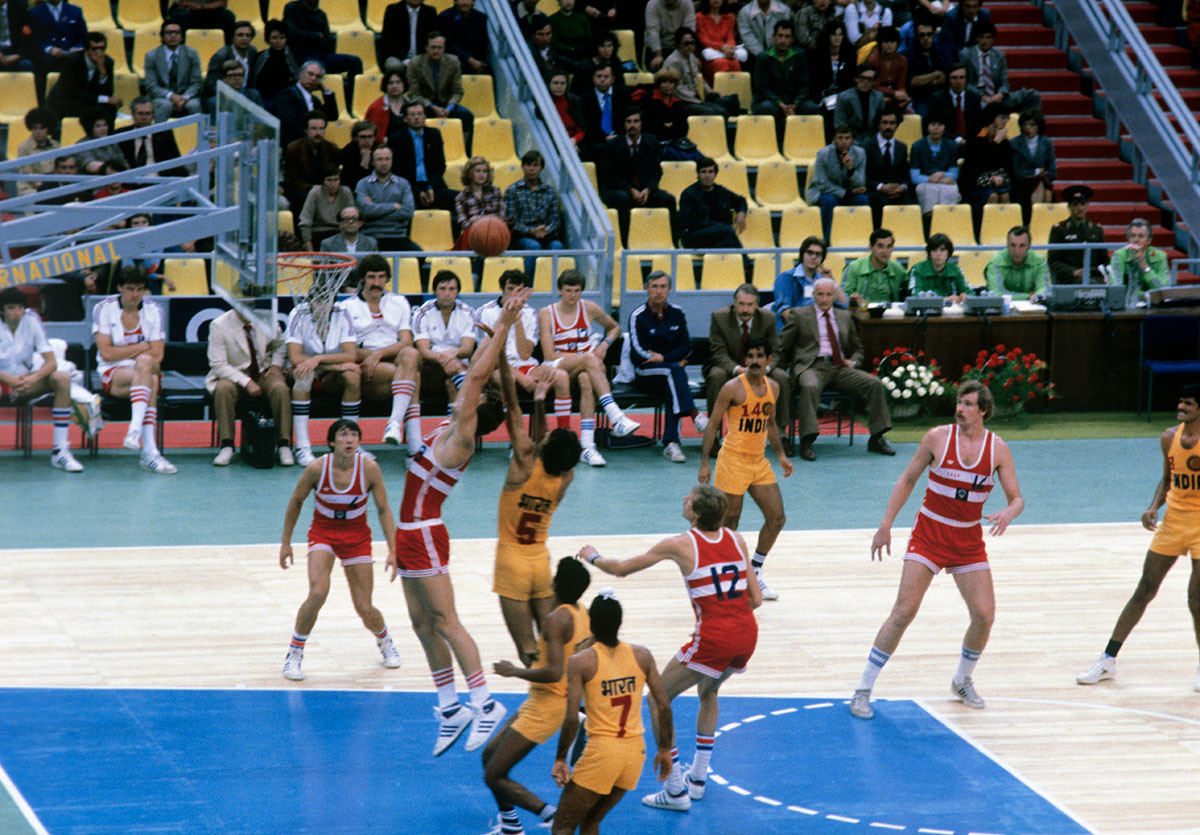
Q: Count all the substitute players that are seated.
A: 7